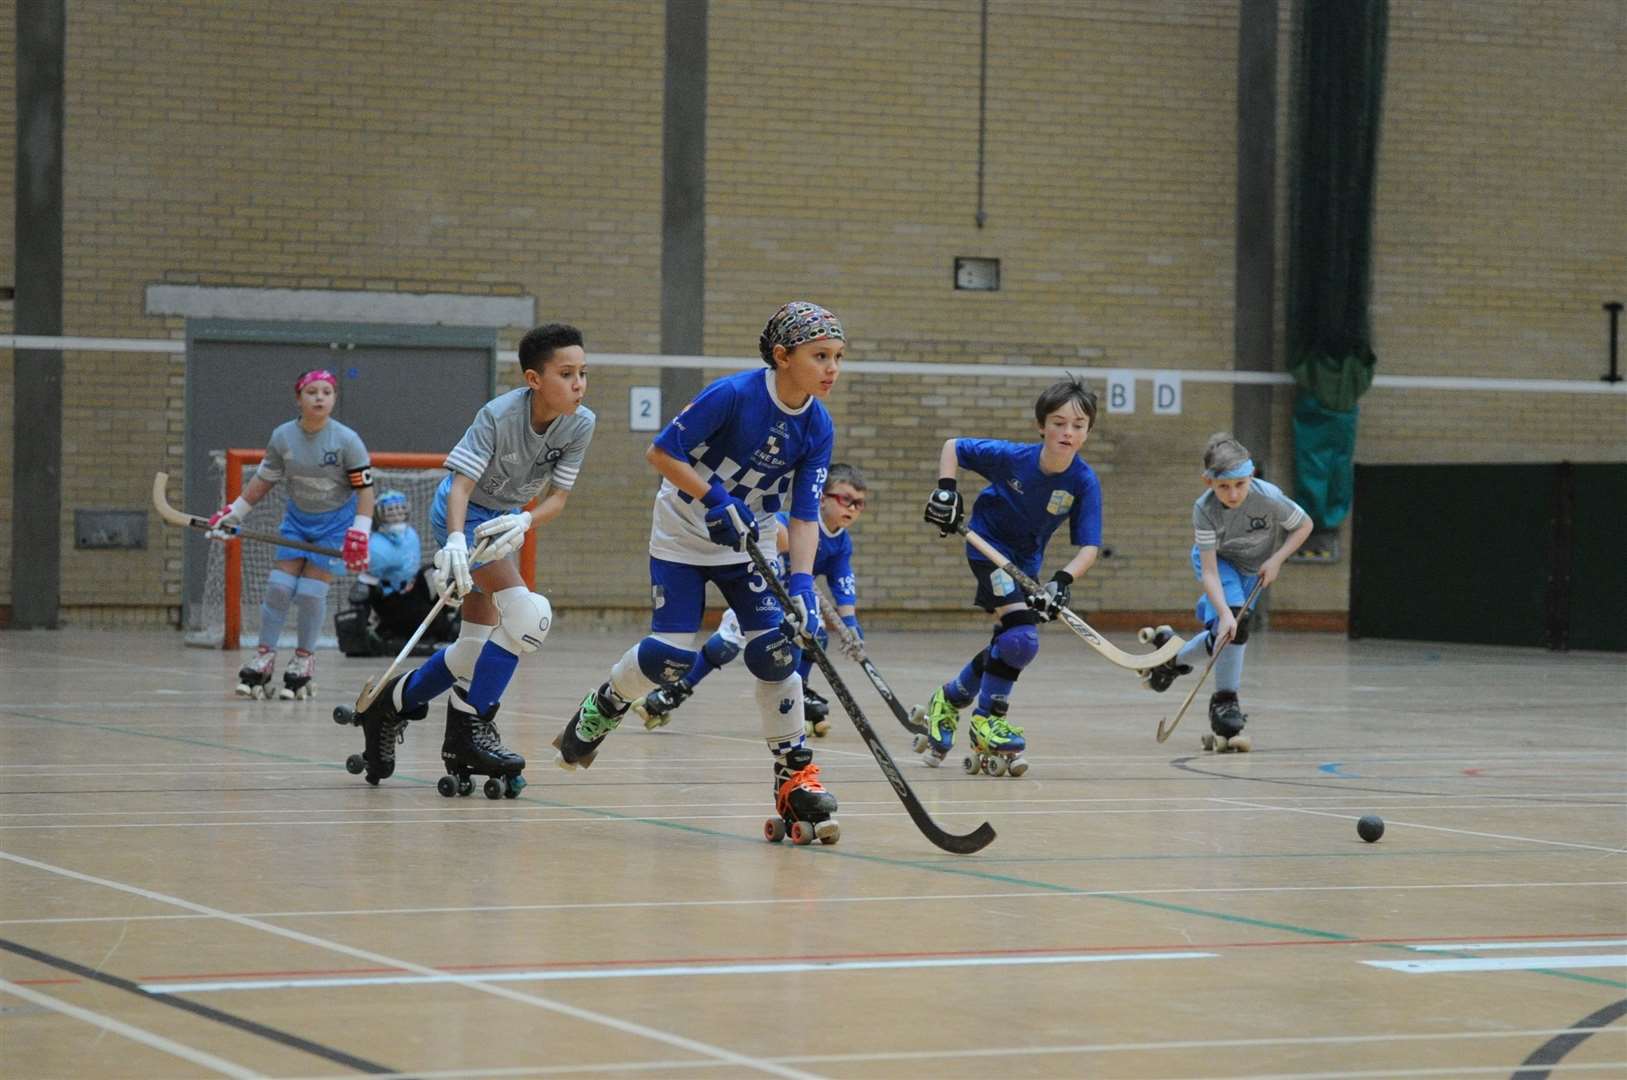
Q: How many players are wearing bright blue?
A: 3